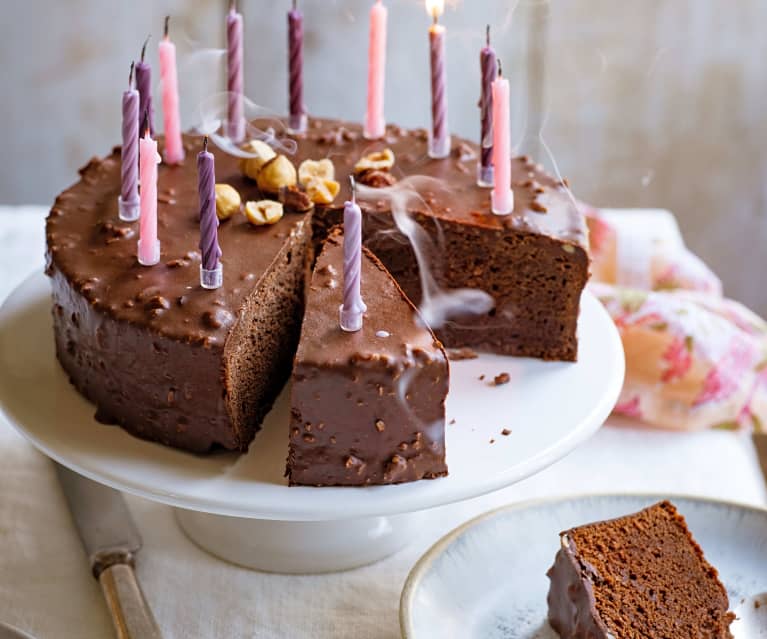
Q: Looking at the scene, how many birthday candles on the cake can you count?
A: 12